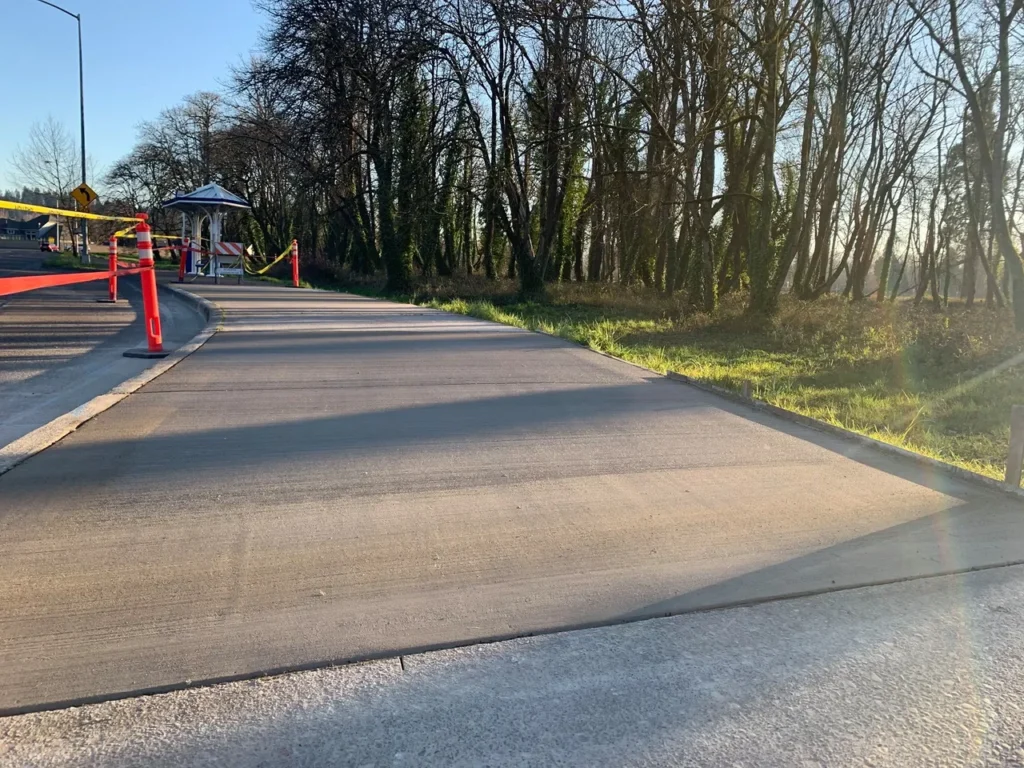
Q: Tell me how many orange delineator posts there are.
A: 4